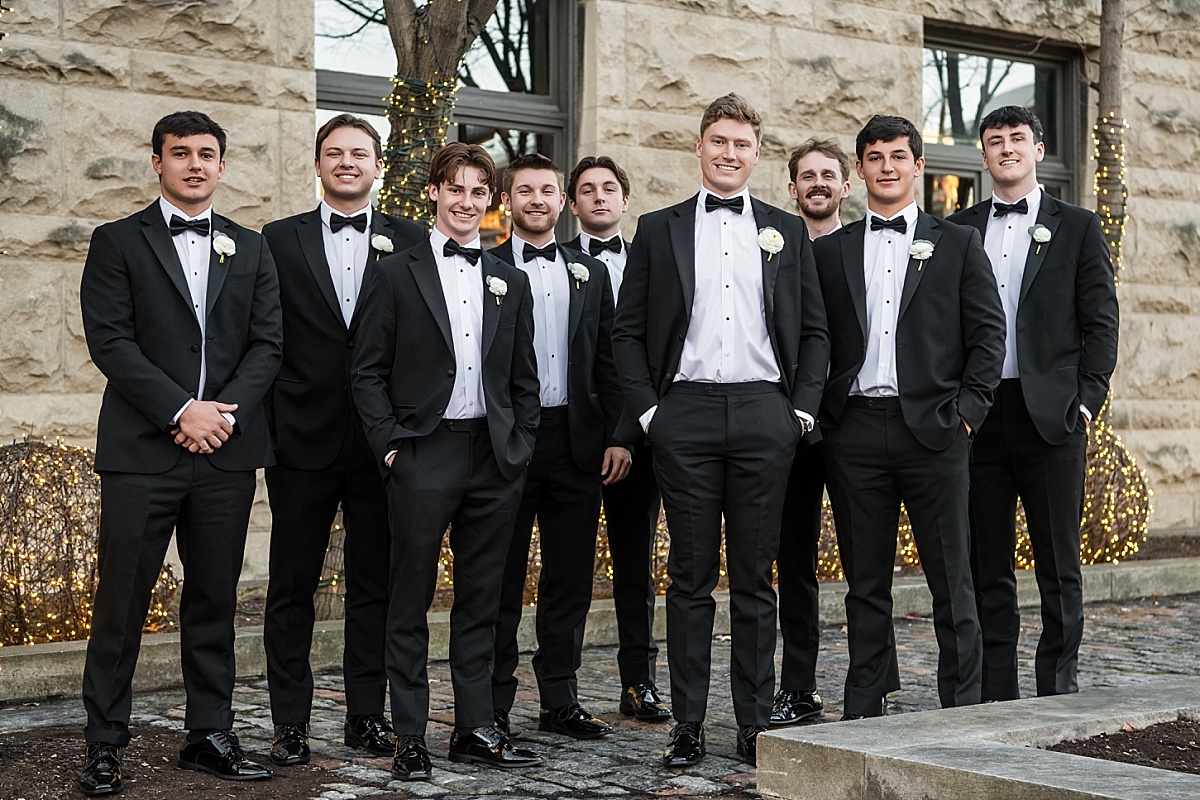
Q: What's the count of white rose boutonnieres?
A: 7